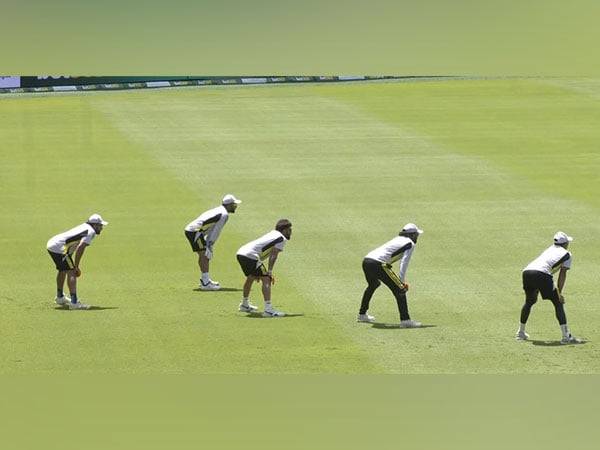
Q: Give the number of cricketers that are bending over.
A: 5